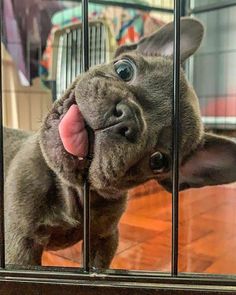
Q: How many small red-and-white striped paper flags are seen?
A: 0